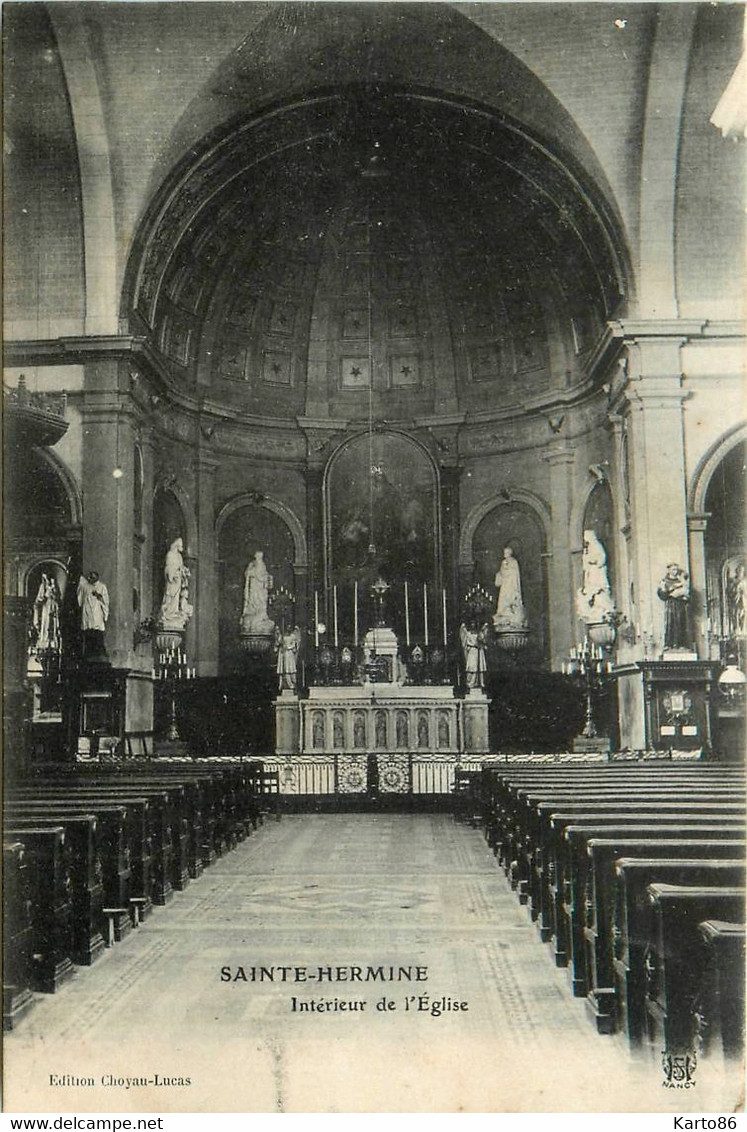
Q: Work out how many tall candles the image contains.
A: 6